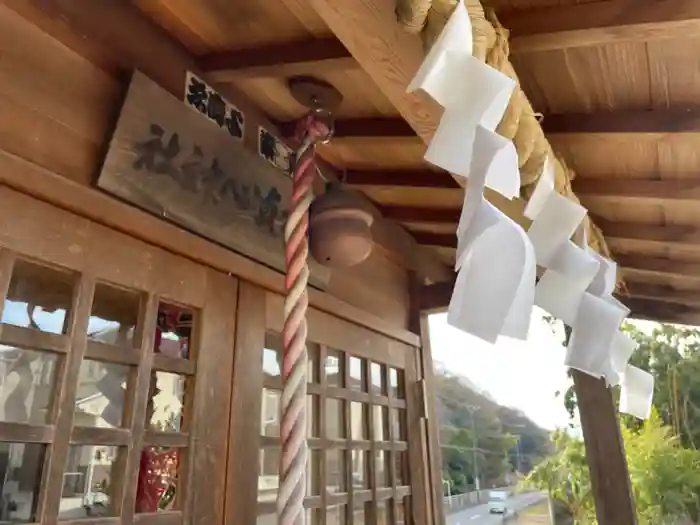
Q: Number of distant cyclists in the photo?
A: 0